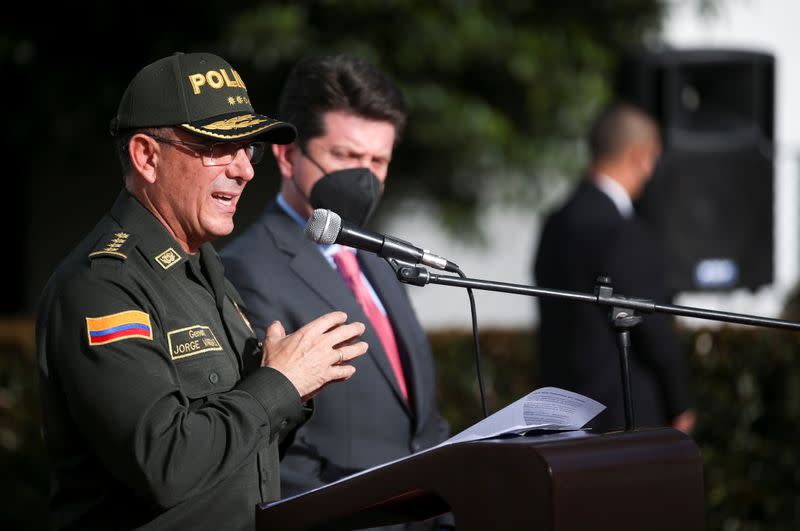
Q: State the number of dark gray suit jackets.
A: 1